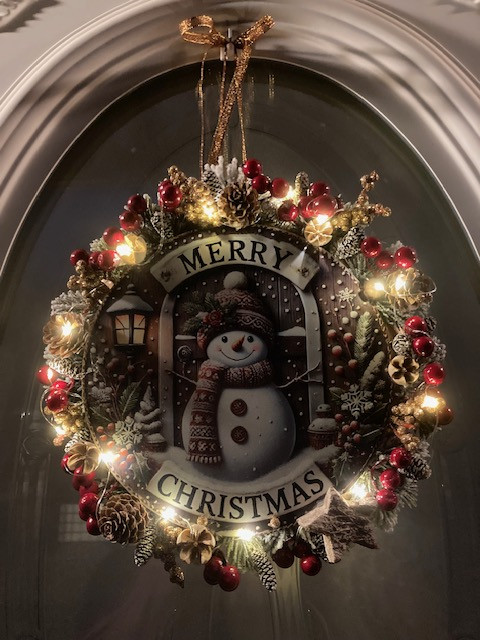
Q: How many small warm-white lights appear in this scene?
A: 14